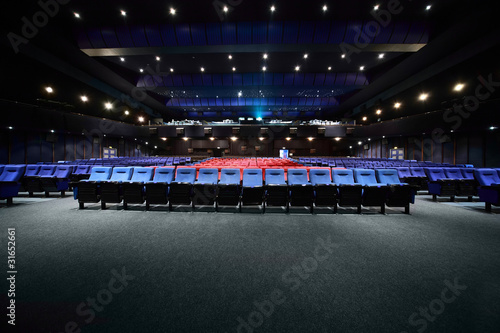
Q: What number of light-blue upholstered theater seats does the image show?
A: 14